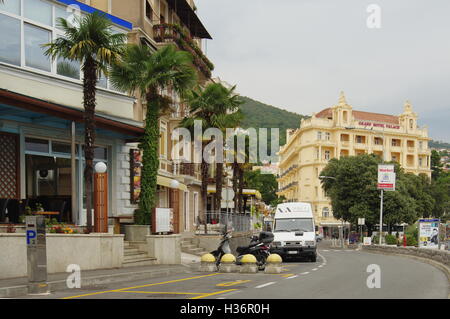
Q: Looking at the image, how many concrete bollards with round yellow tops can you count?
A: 4